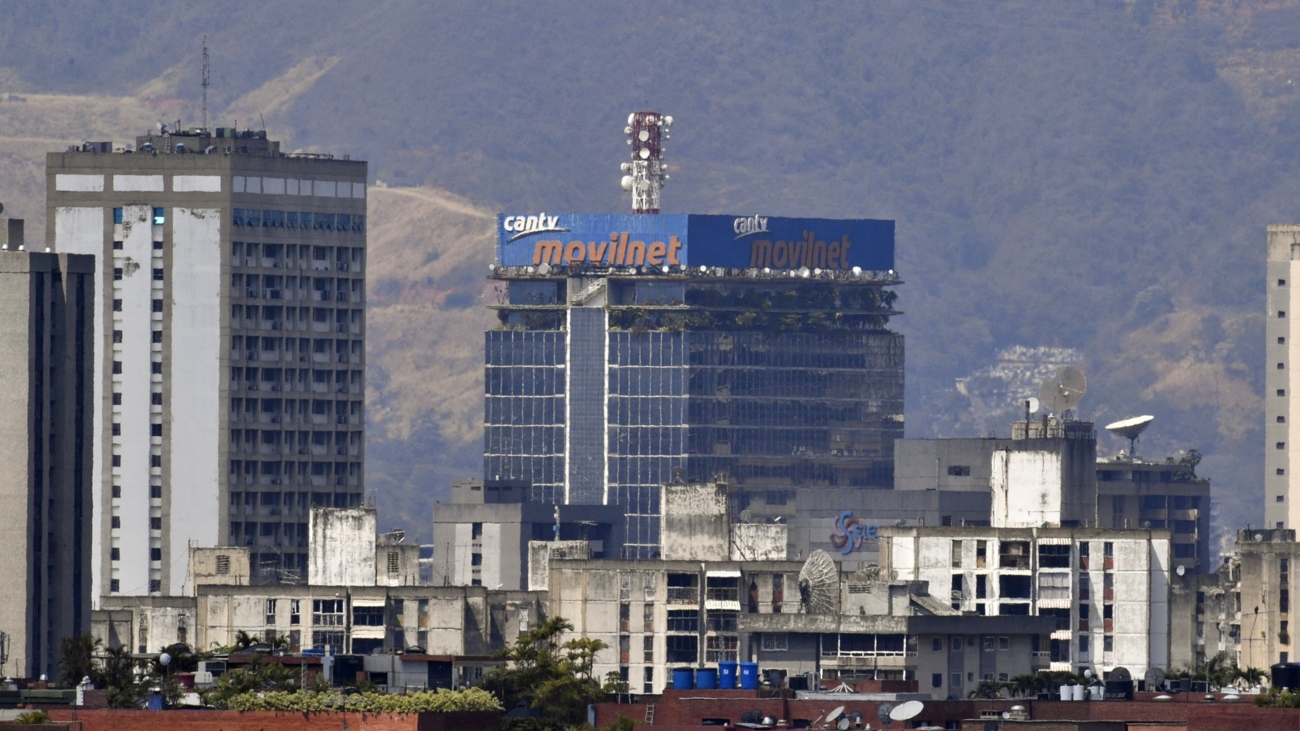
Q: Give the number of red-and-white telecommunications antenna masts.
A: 1